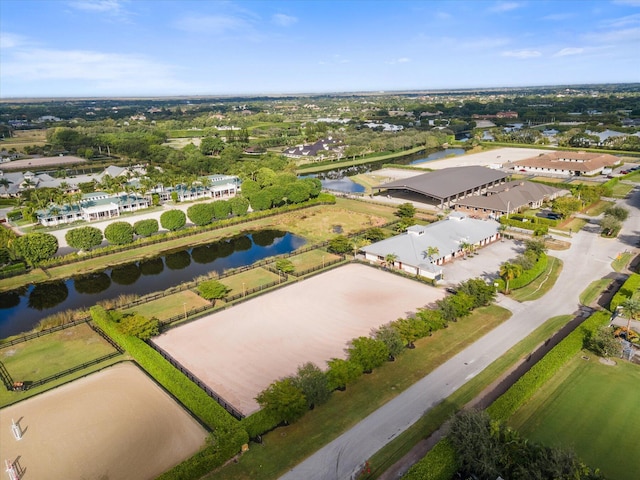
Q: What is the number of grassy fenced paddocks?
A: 4